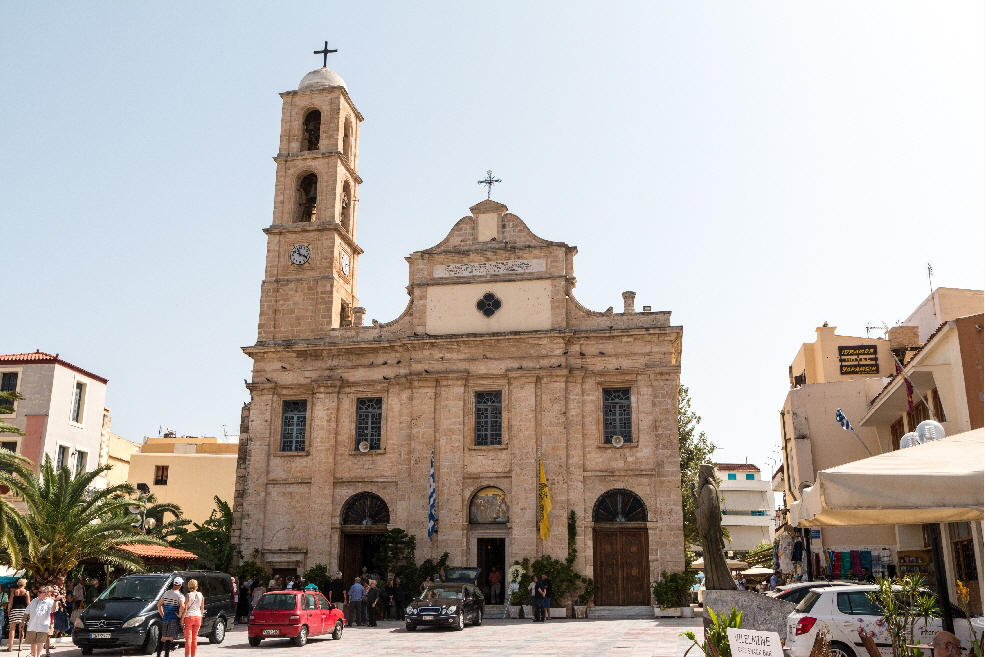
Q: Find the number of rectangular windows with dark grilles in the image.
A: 4